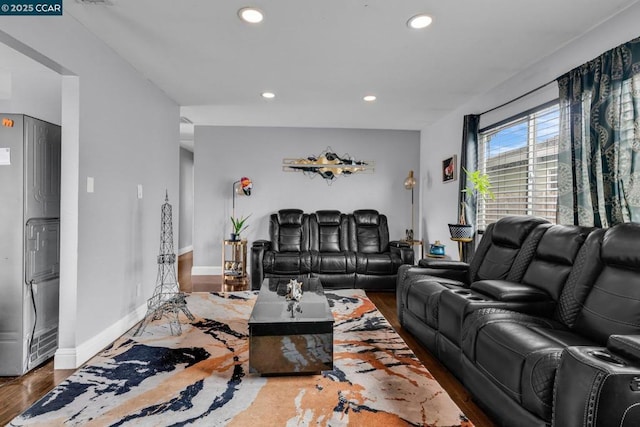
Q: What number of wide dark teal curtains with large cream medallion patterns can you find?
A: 1